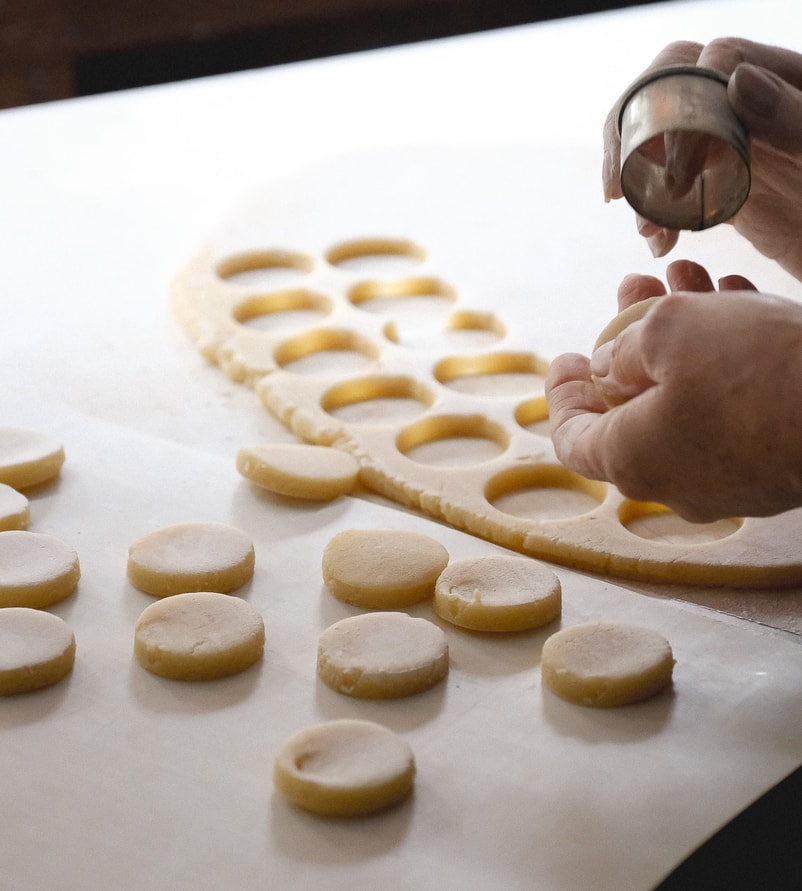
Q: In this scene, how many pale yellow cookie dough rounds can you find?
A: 13